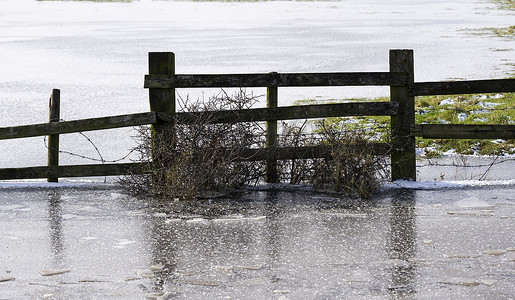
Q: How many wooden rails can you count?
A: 7